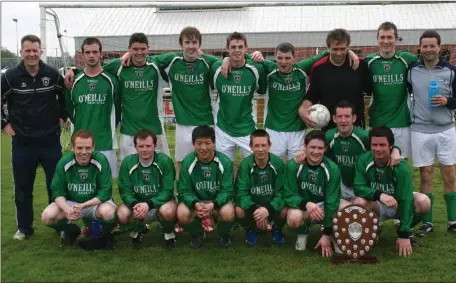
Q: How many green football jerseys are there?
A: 13